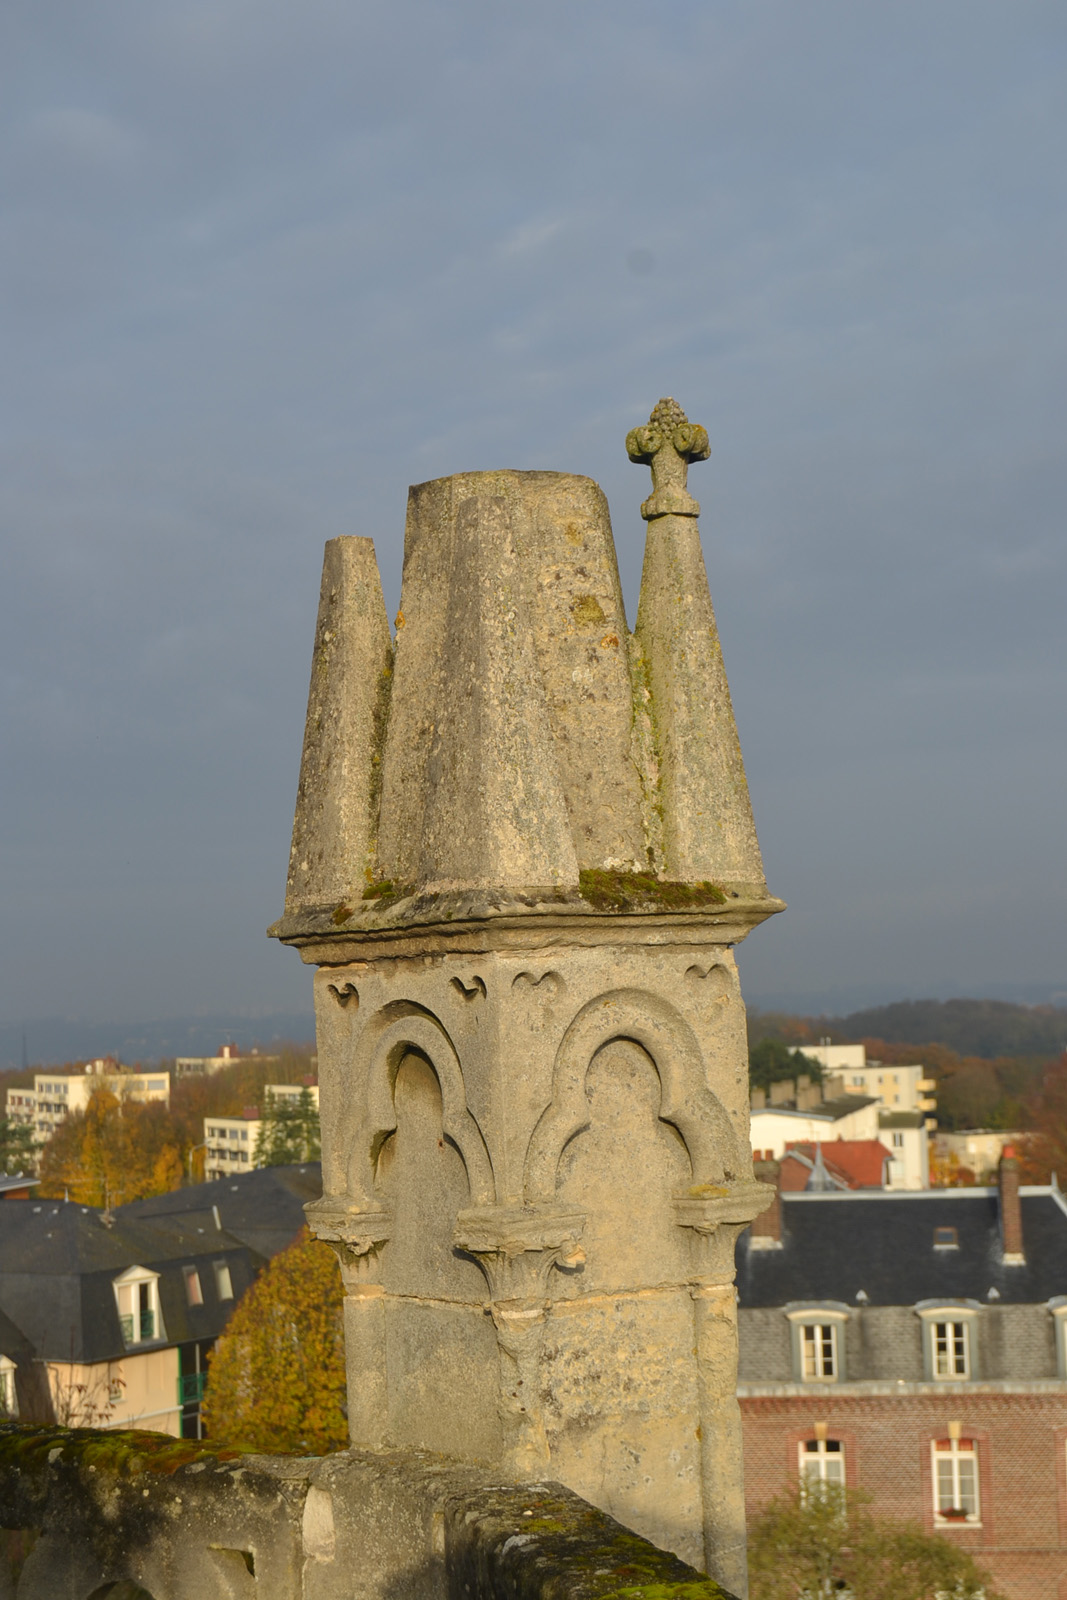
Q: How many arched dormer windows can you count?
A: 3